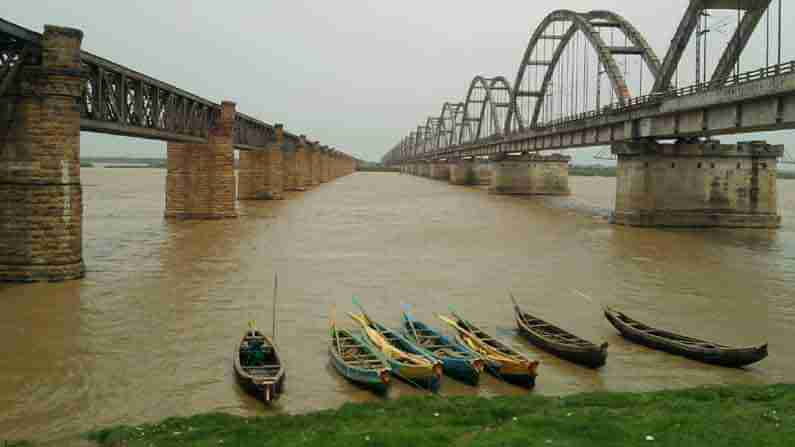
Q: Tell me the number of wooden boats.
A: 7